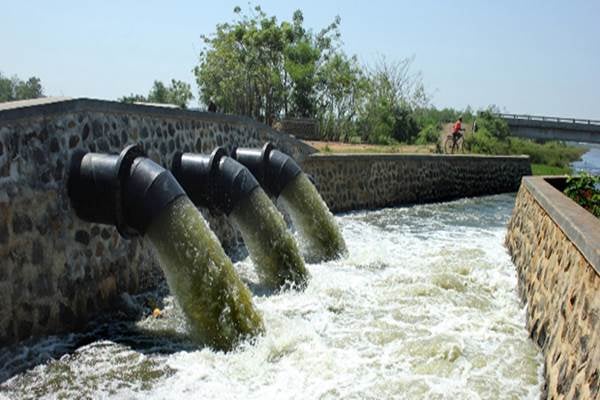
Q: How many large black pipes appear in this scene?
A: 3